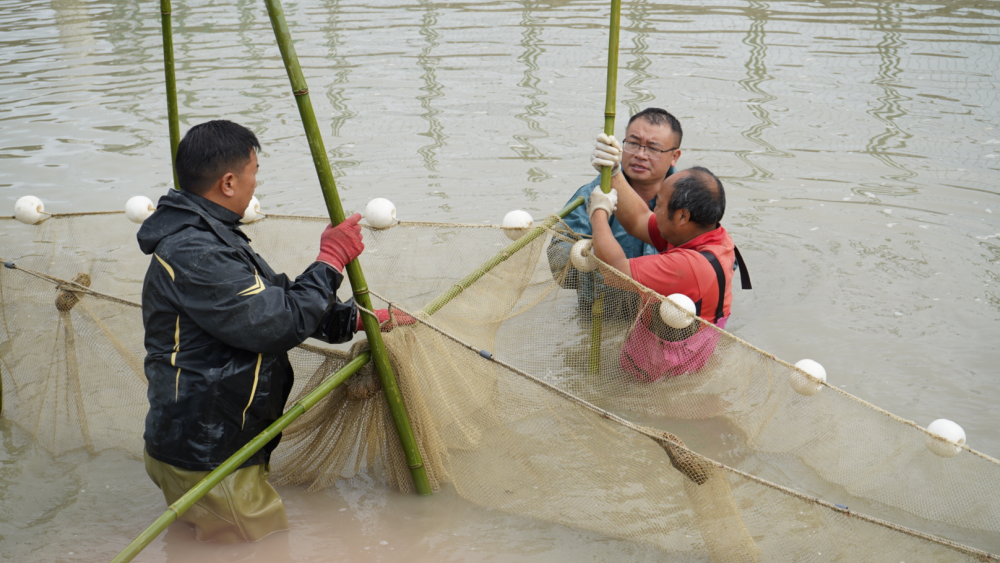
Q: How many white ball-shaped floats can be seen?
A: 9